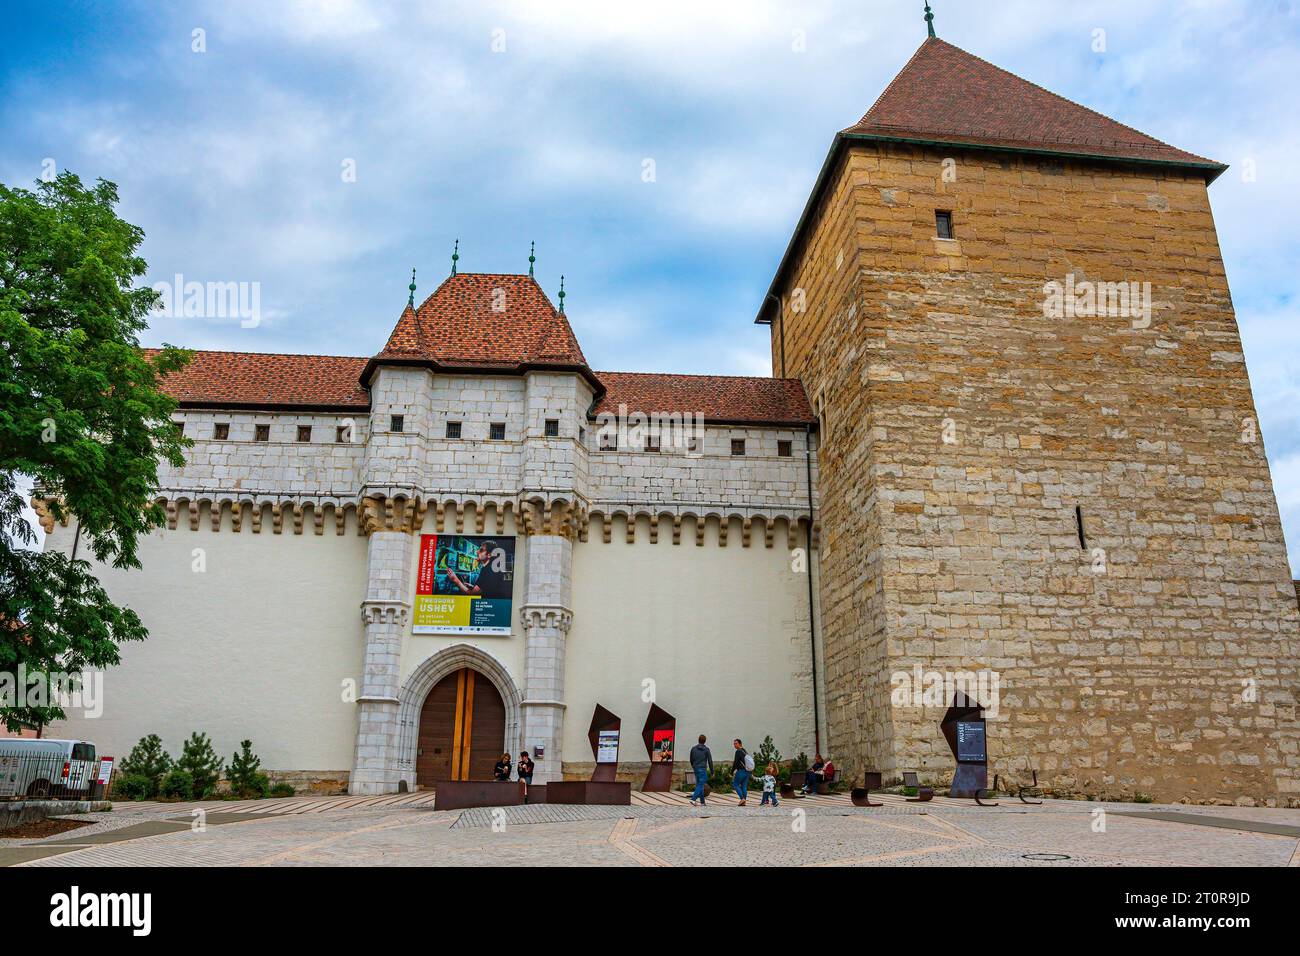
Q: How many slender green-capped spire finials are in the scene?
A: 5